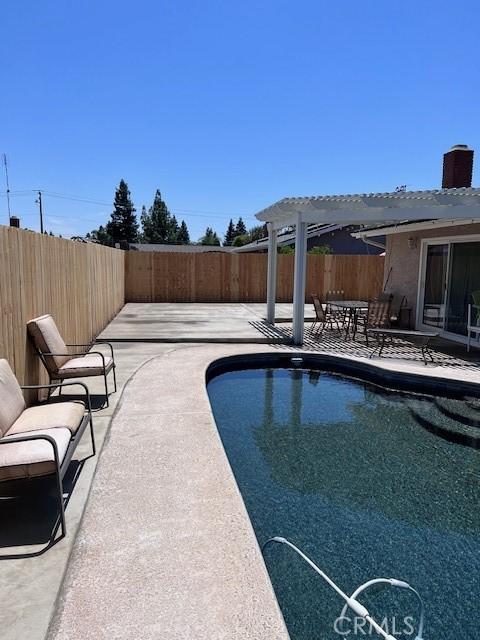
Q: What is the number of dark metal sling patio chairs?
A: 4